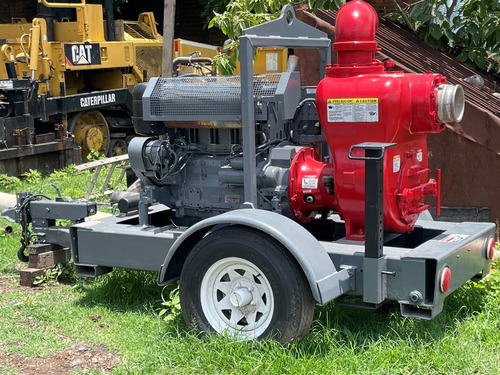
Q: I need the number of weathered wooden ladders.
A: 1